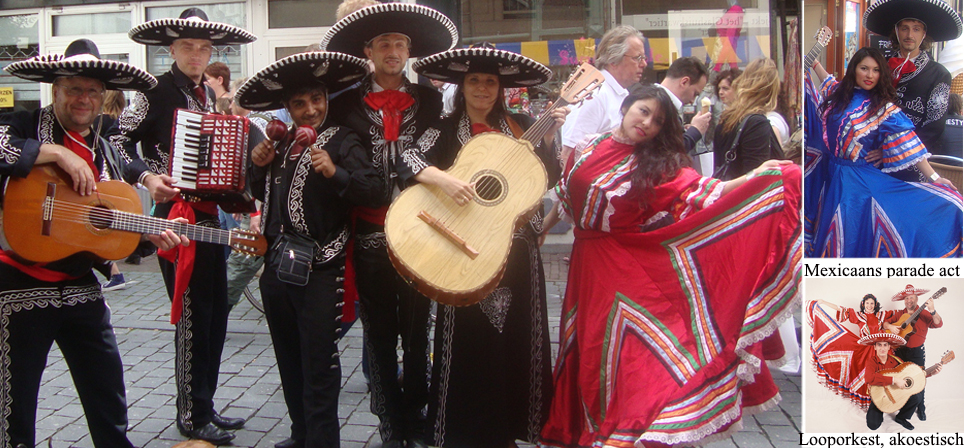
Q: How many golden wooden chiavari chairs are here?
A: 0